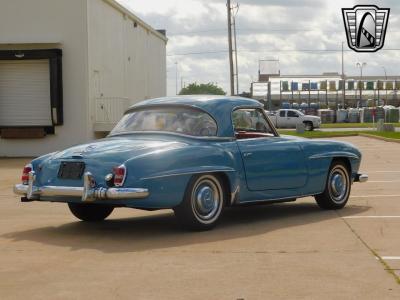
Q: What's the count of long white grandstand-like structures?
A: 1